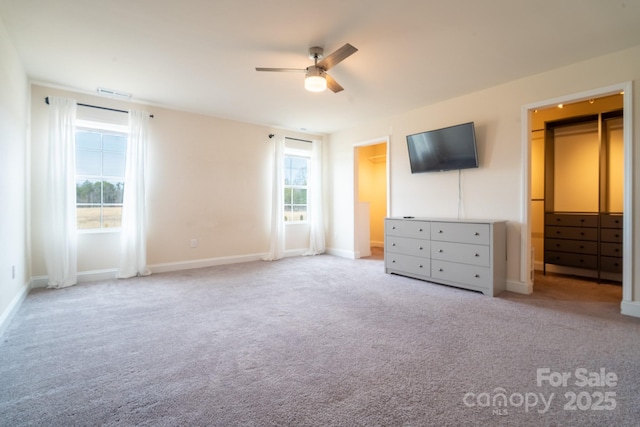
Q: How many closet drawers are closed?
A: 8